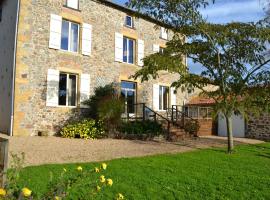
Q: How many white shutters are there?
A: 9